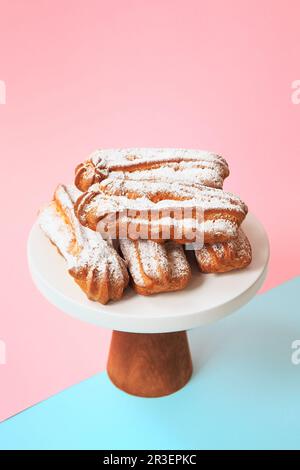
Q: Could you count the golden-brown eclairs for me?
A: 5